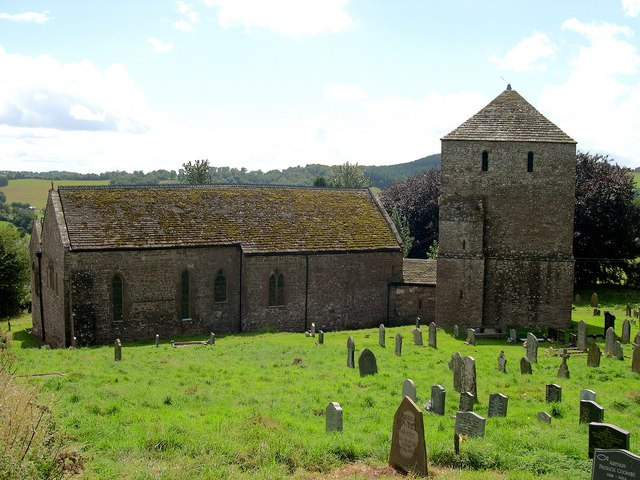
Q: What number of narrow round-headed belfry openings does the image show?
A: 2